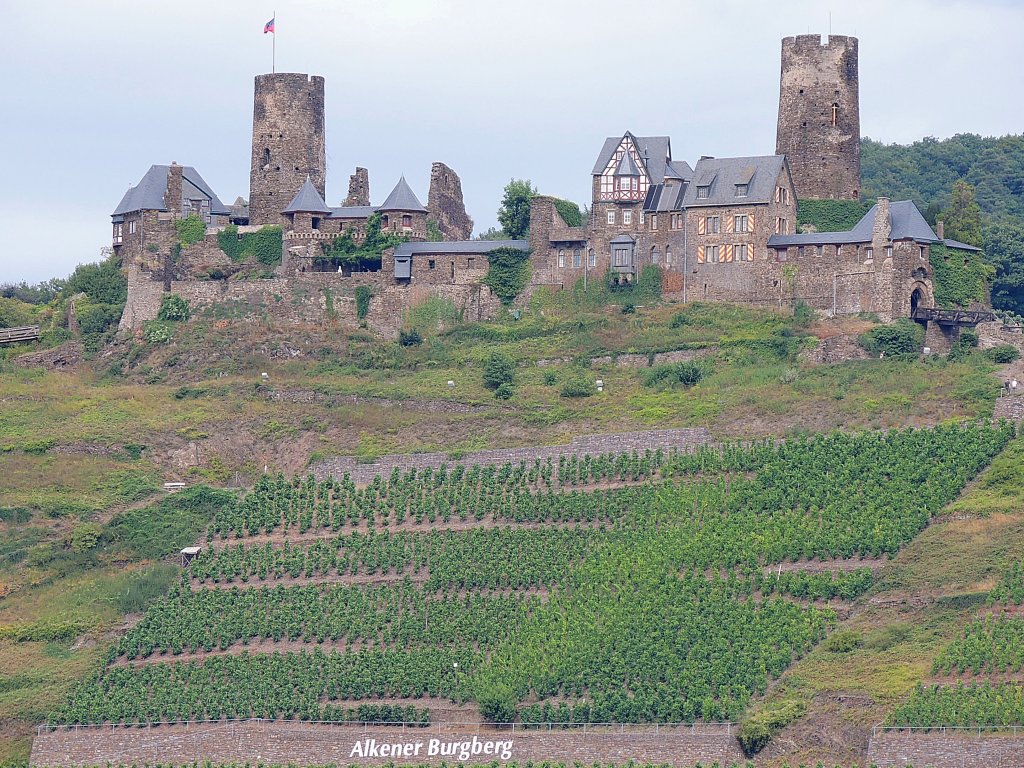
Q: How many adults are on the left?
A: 0